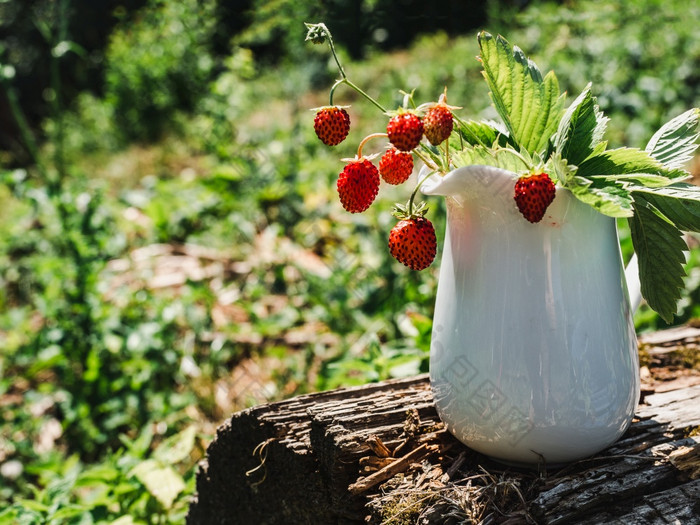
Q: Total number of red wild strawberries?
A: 7